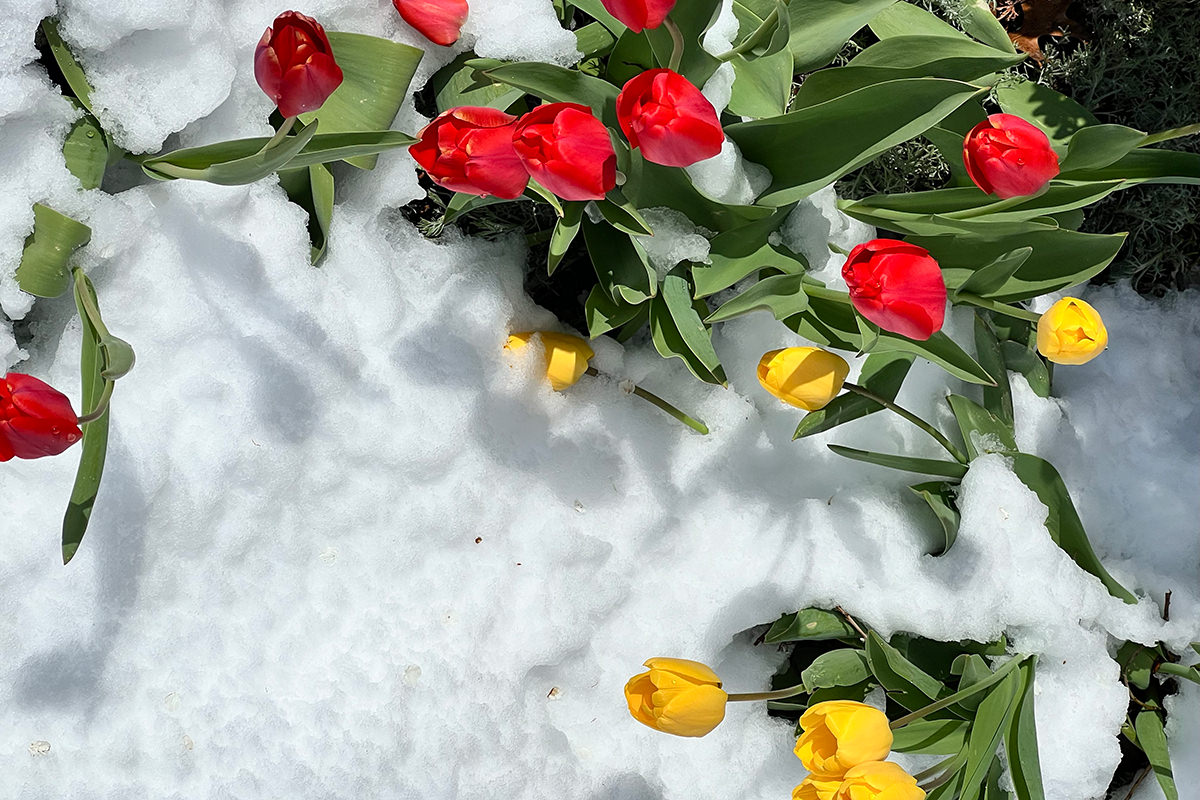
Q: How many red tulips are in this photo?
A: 9